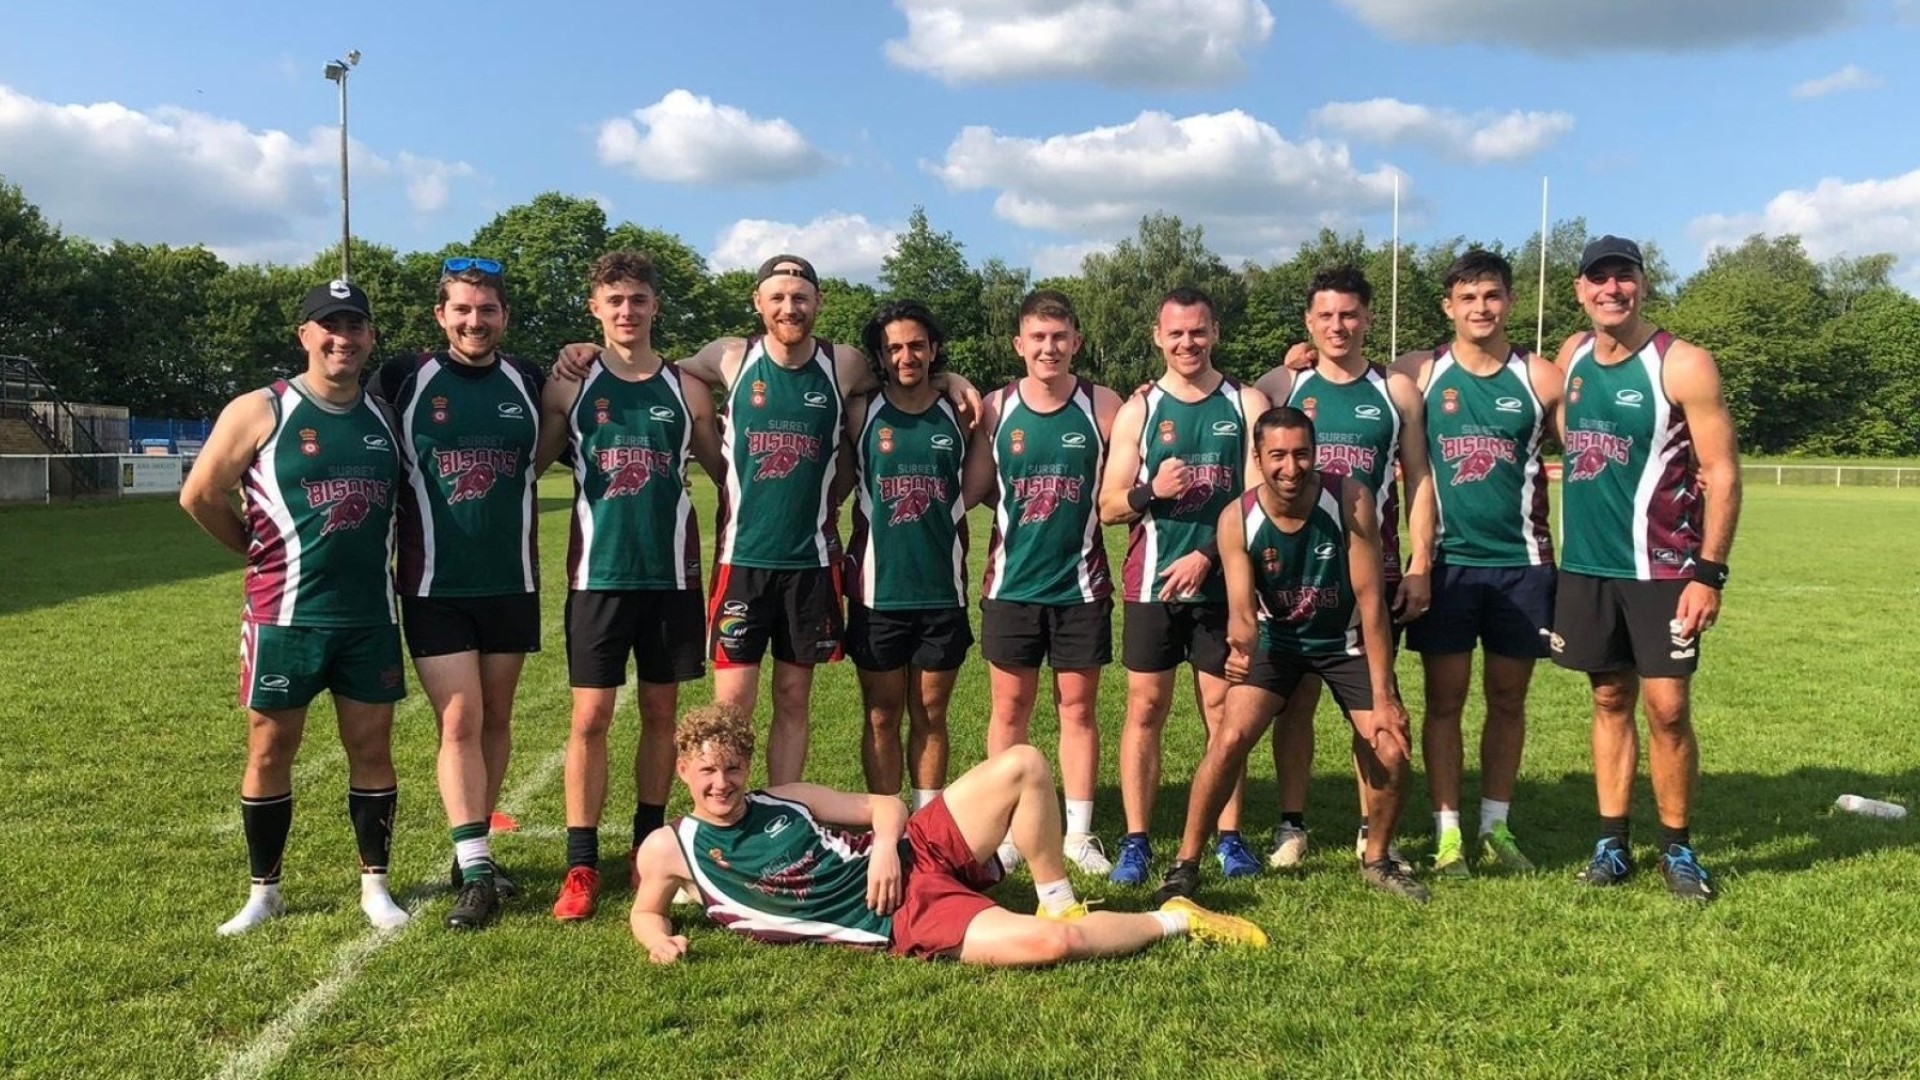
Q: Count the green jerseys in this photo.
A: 12